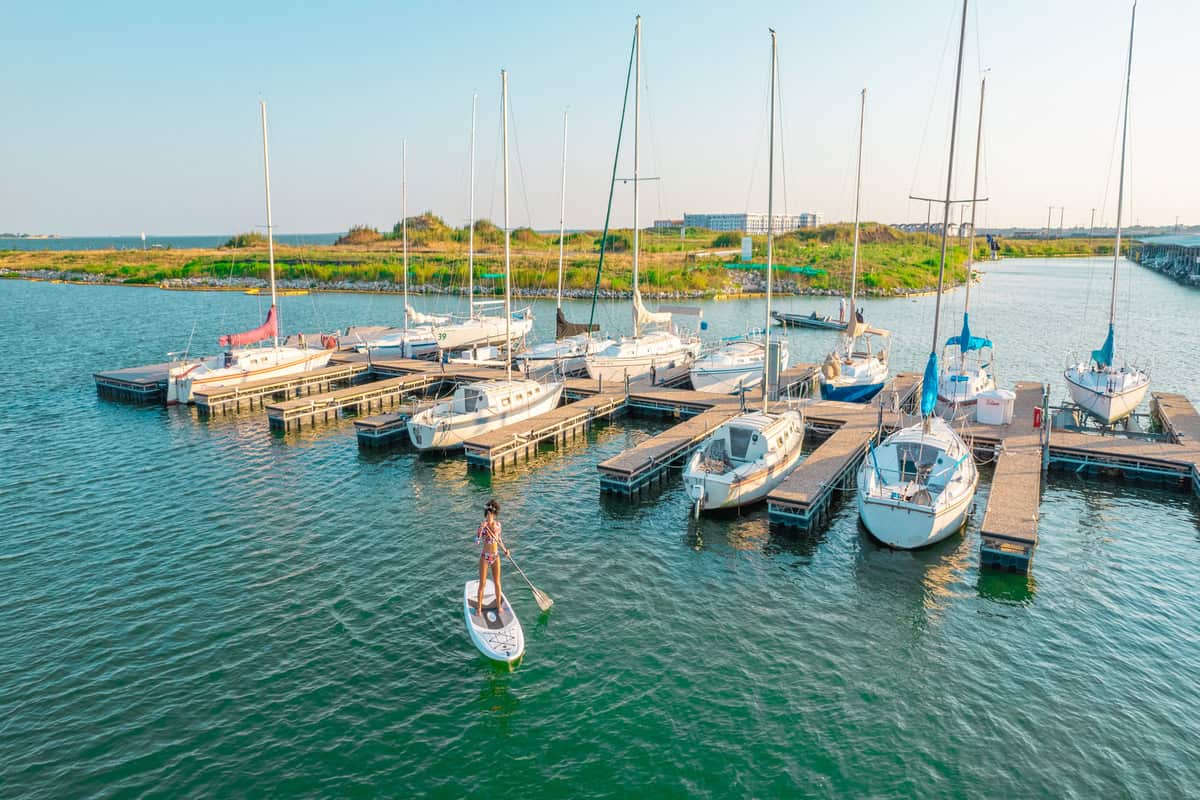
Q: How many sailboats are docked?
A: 12